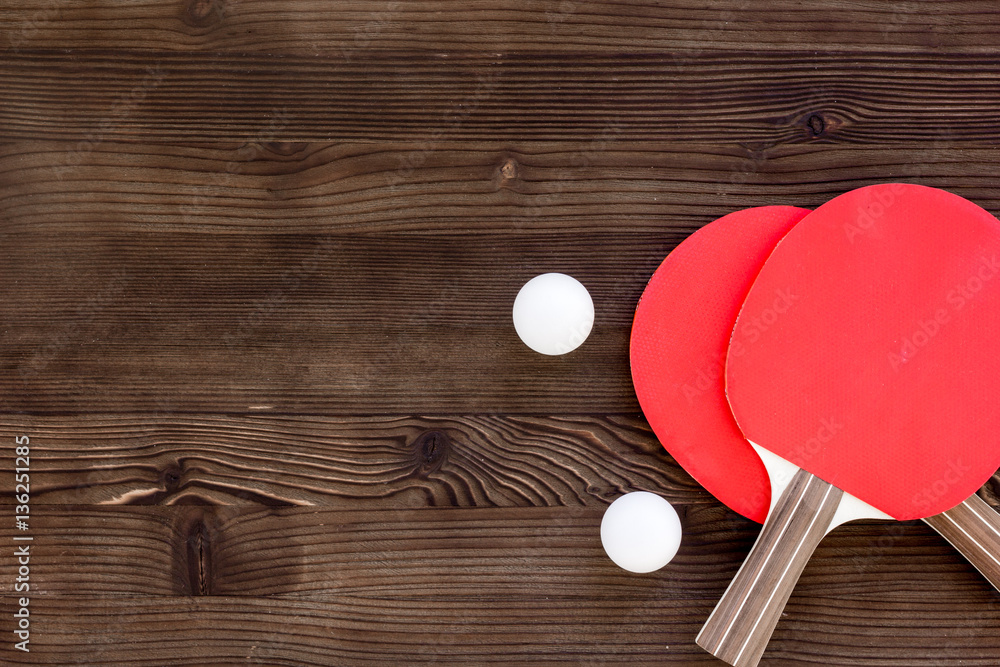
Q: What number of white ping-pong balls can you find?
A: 2